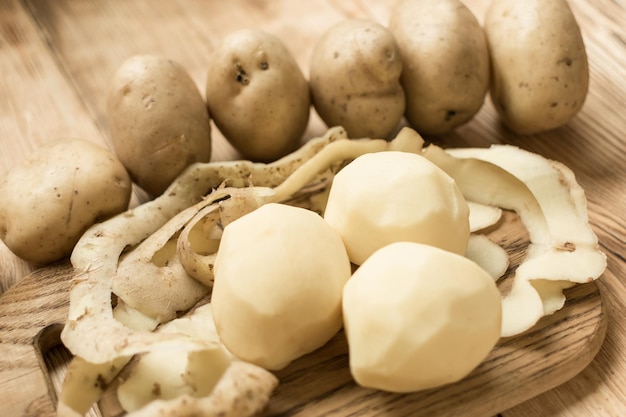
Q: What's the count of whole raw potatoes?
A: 9